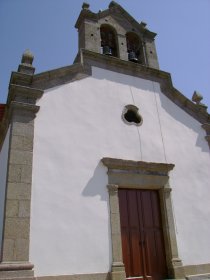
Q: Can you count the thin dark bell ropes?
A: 2